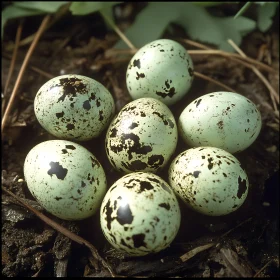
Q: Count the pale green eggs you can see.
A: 7